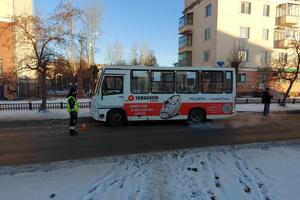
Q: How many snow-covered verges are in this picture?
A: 2